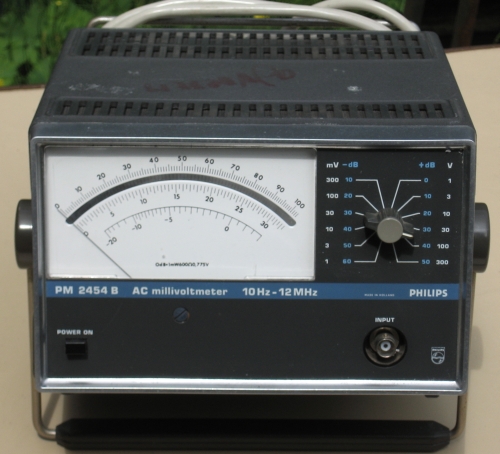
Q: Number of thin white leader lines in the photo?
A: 12